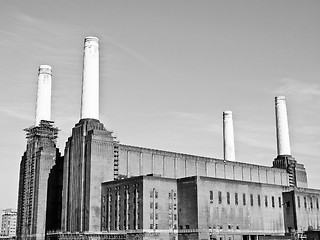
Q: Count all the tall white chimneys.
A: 4